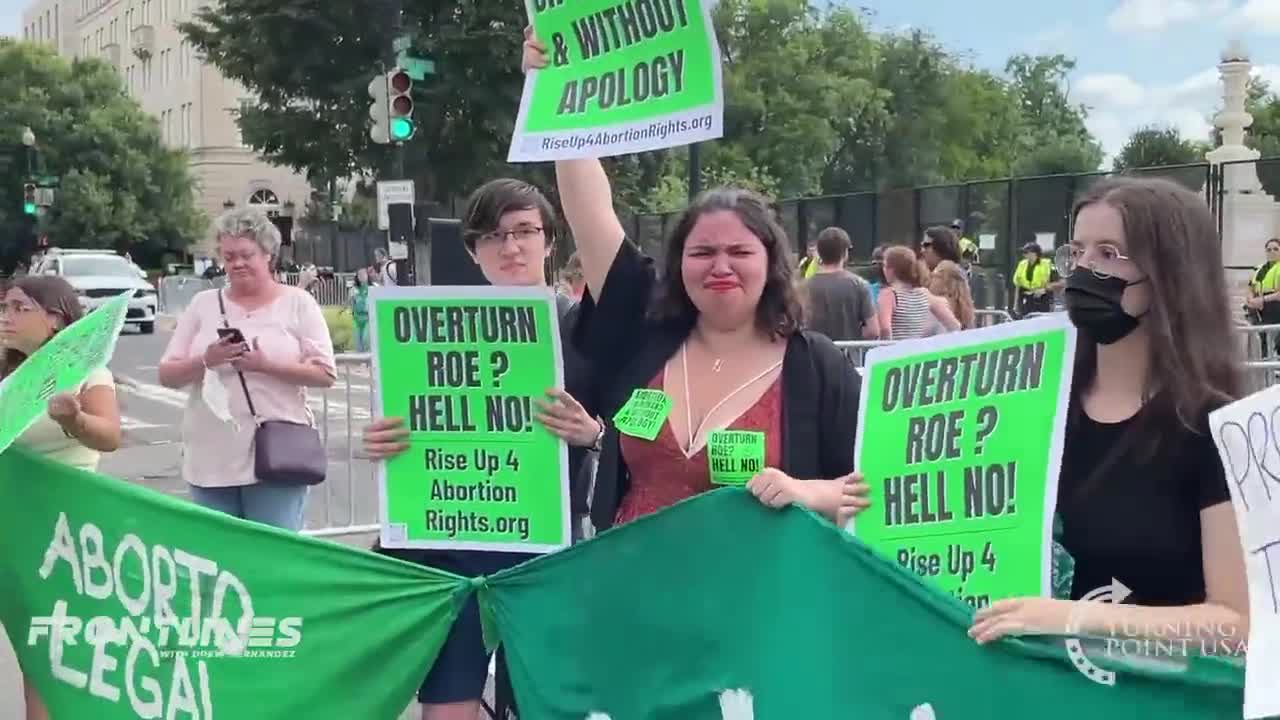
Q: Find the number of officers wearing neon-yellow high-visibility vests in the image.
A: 4